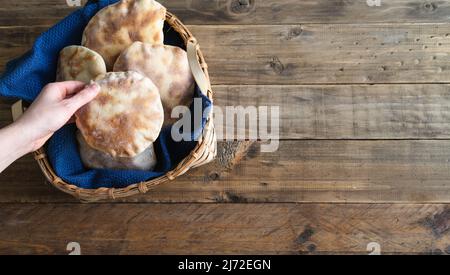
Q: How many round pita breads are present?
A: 5